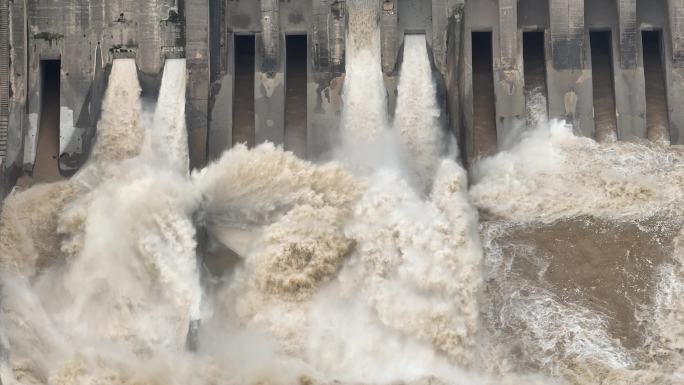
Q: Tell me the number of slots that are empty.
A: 7